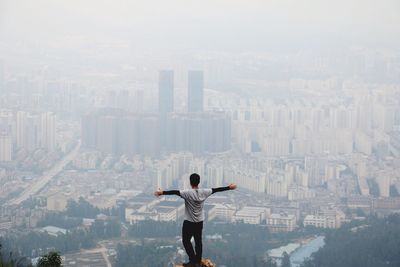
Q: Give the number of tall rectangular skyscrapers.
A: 2